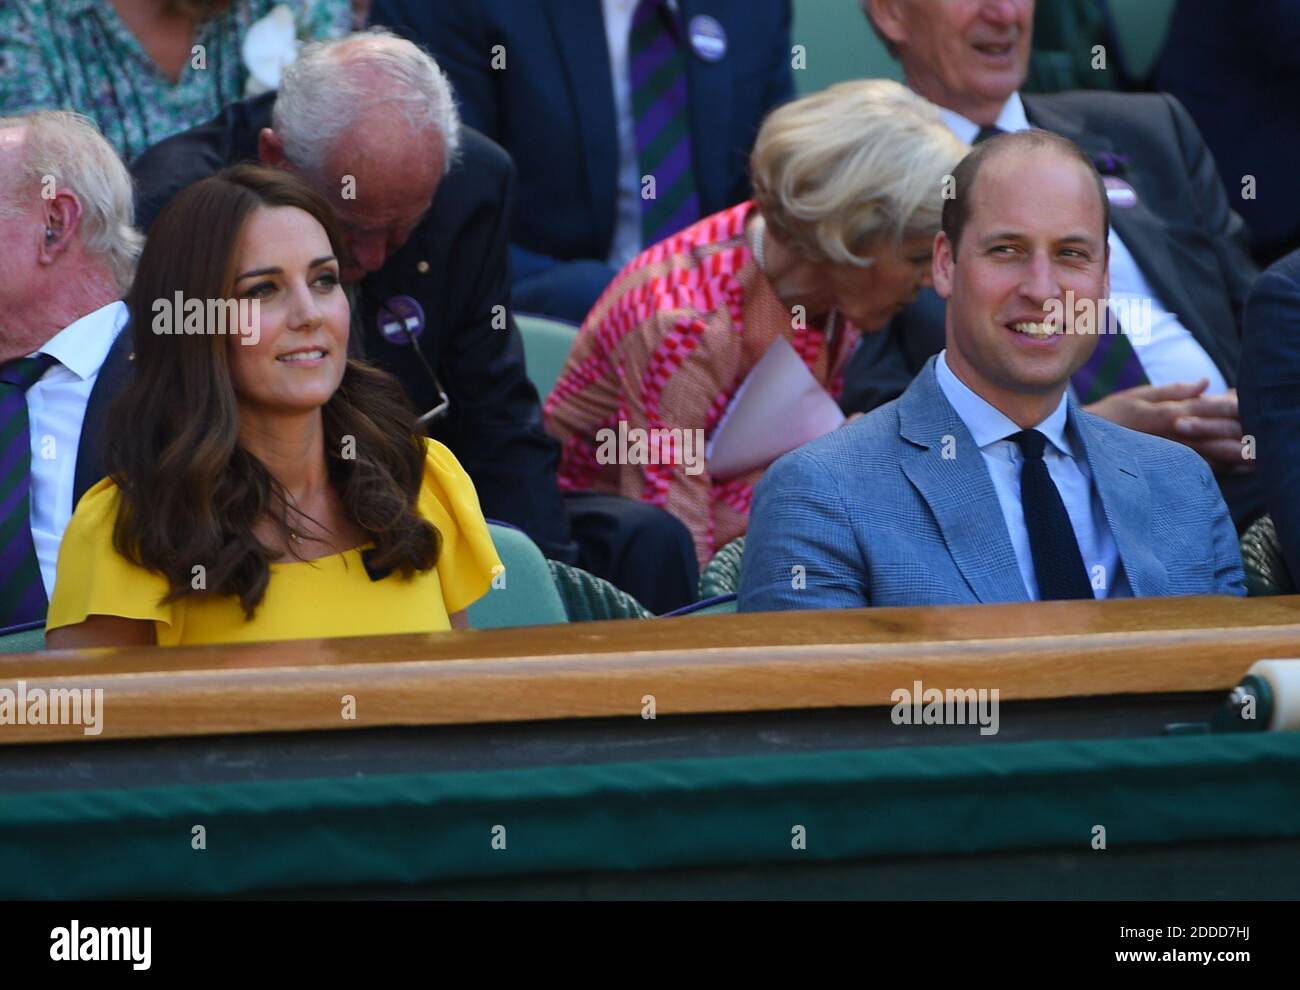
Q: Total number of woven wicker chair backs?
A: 3